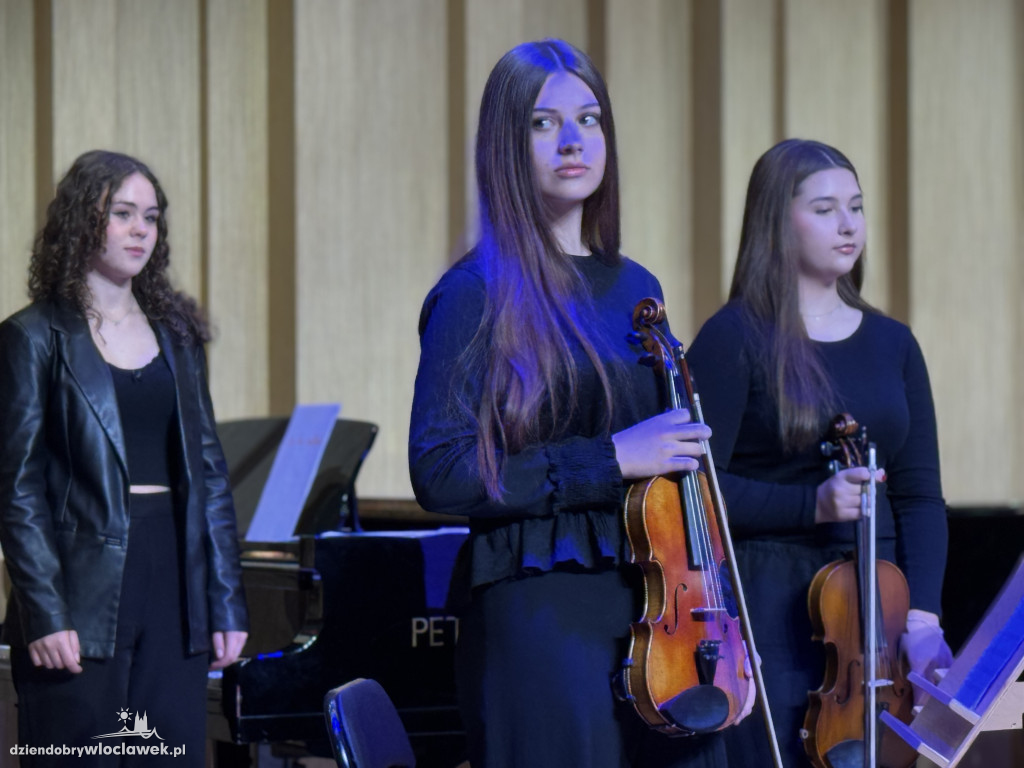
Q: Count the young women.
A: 3